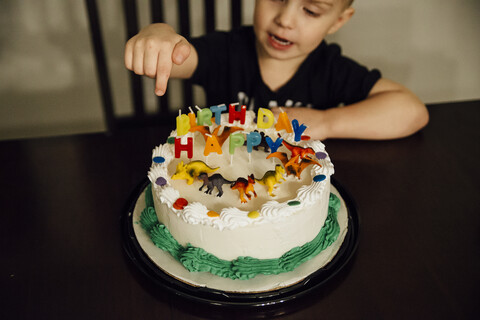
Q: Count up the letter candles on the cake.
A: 13